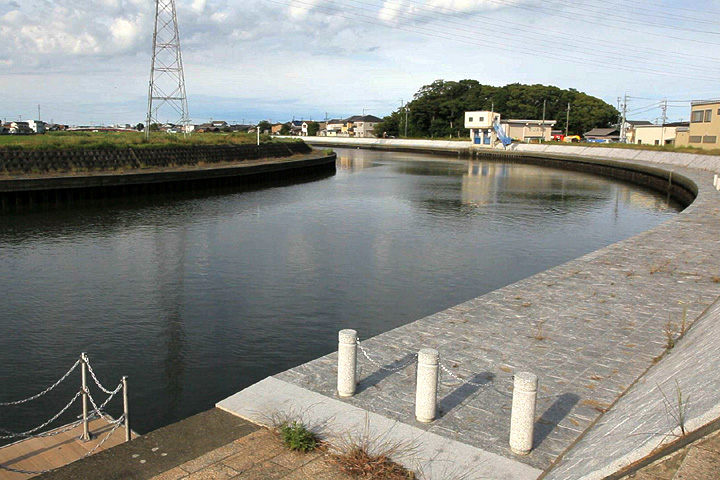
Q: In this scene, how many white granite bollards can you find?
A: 3